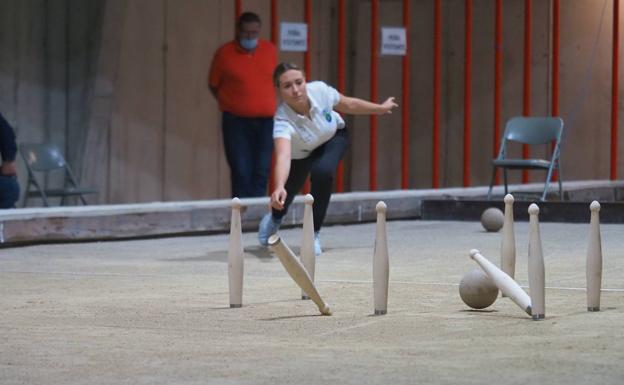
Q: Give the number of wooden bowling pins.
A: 8